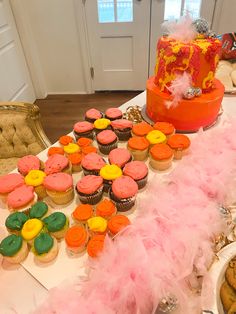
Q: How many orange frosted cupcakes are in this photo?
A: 15